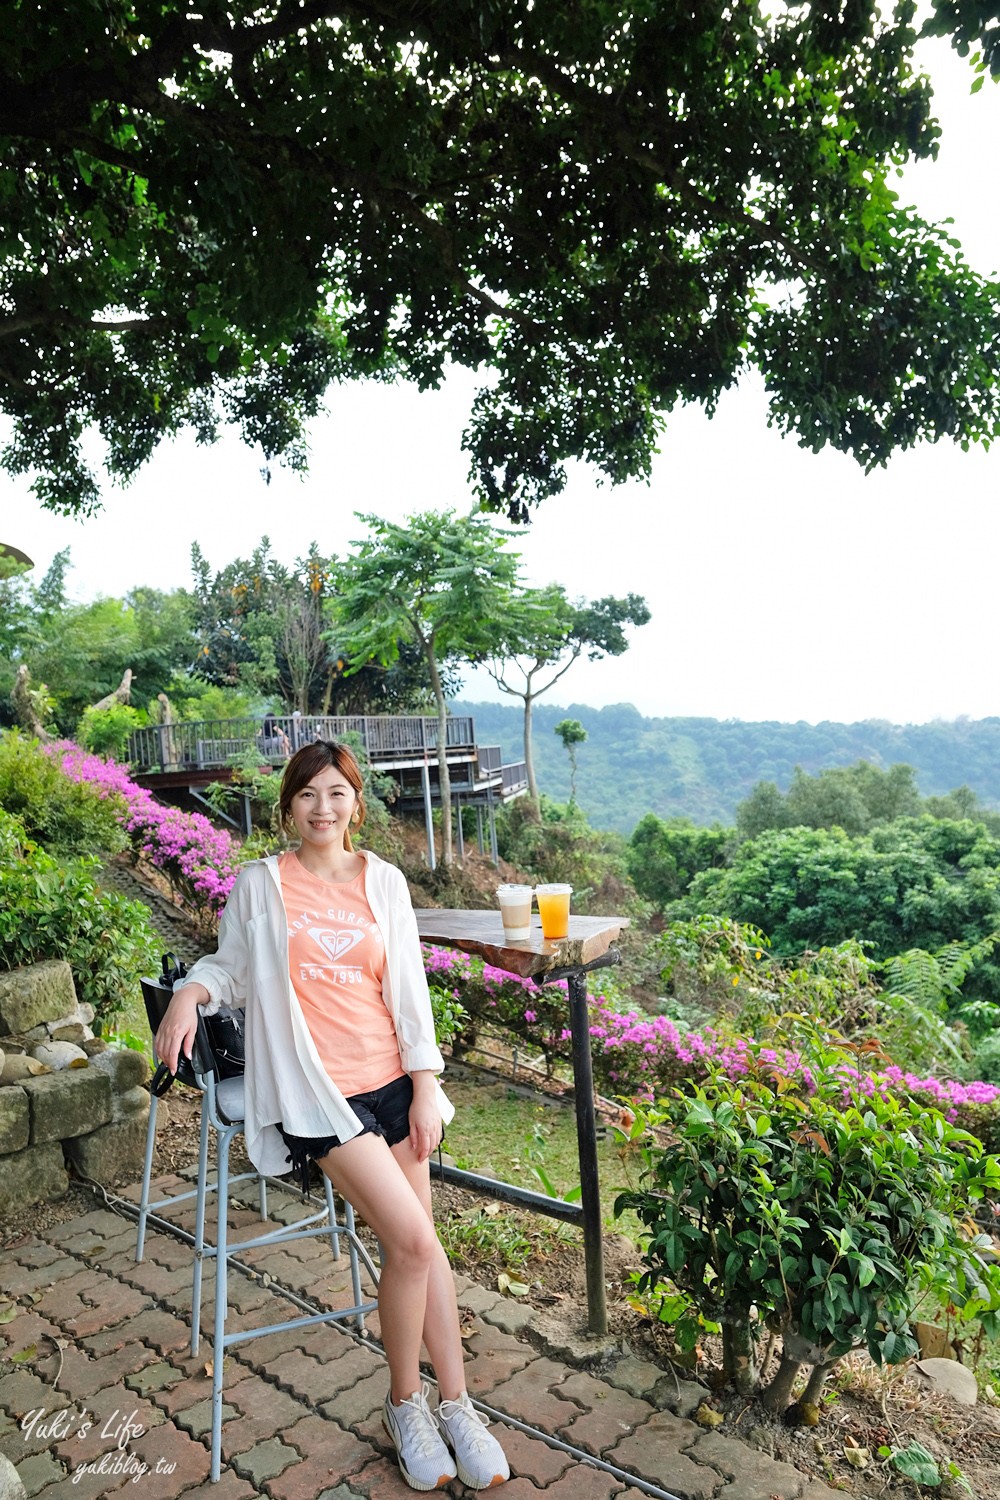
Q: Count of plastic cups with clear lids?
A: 2